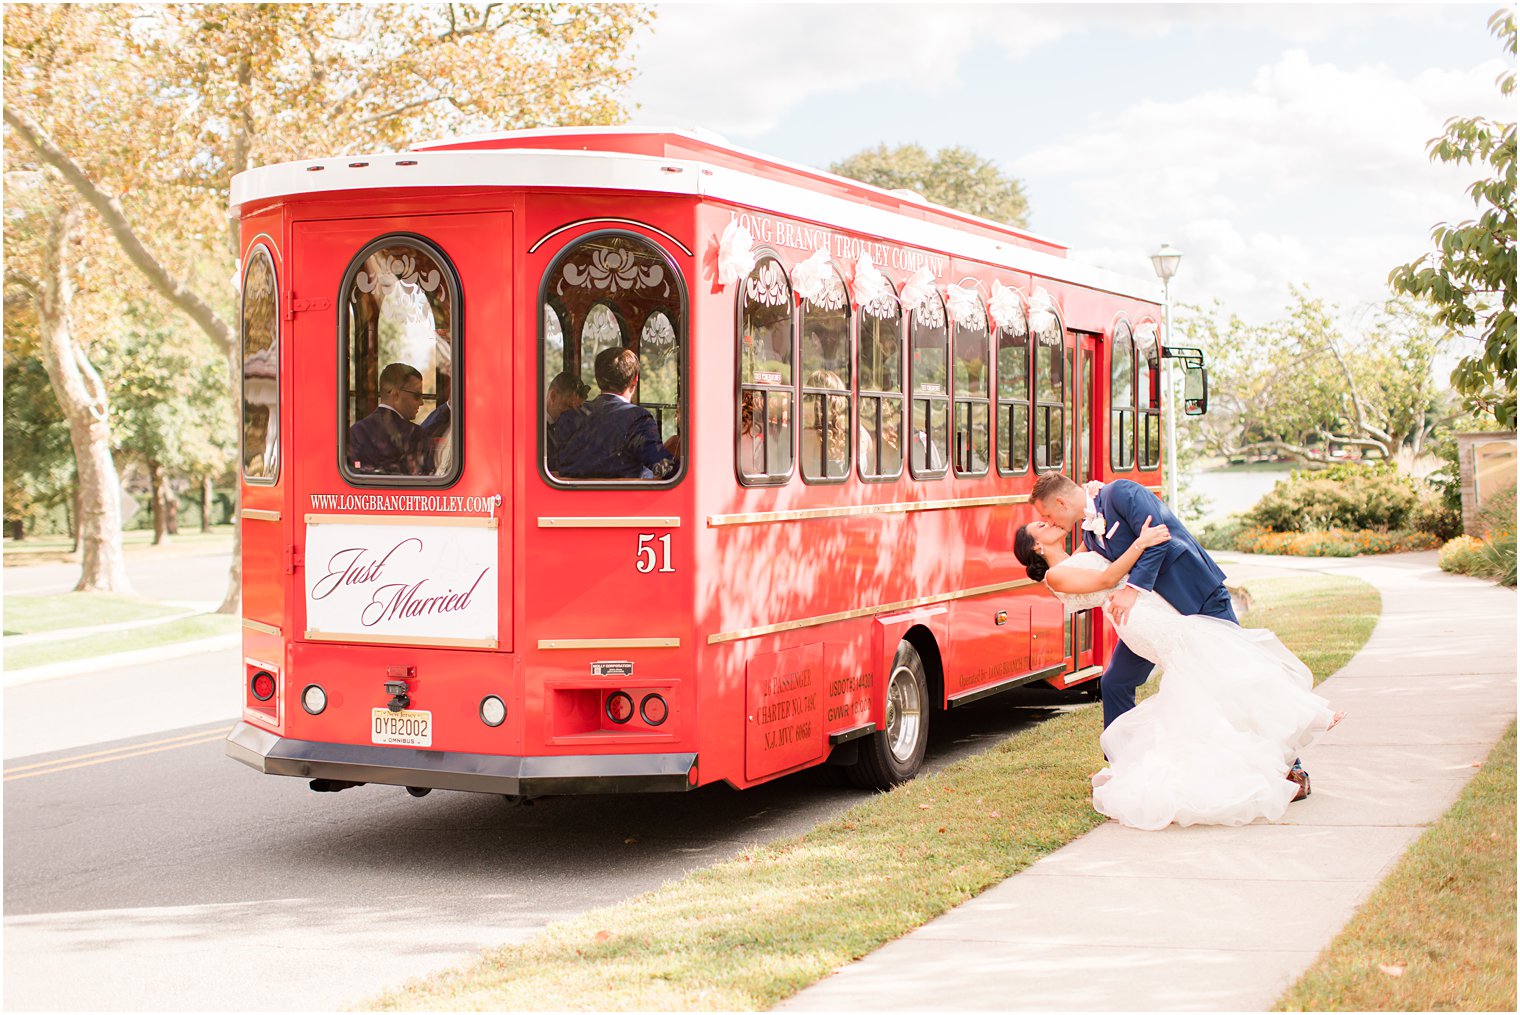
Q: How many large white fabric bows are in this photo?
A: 8